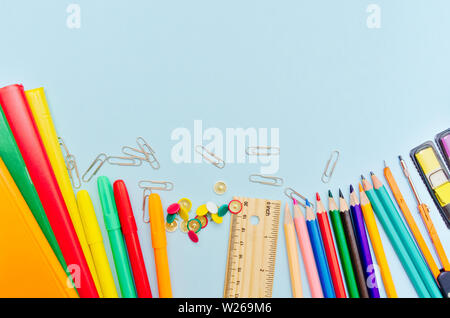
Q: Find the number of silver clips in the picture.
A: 13